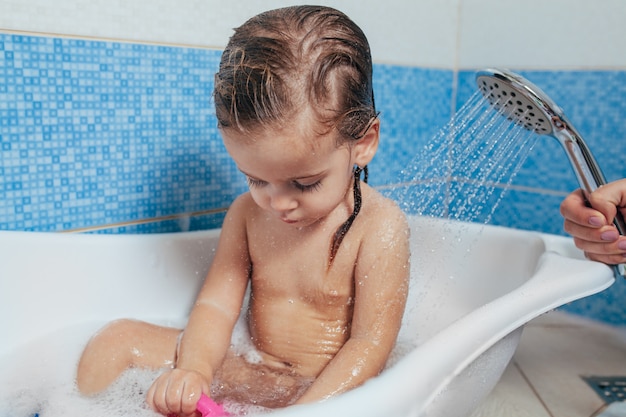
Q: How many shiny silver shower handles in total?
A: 1